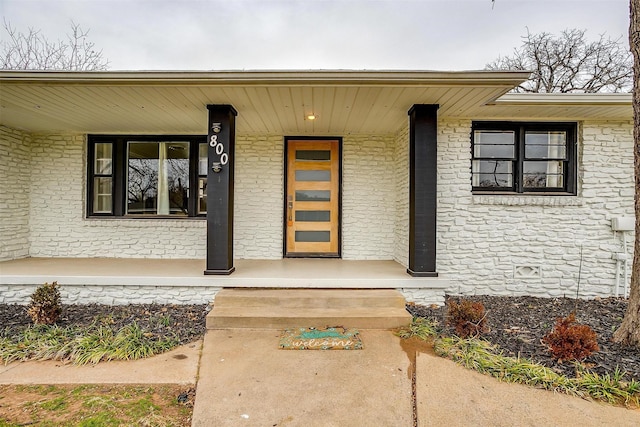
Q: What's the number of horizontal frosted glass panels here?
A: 5